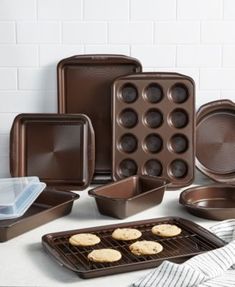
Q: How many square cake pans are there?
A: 1